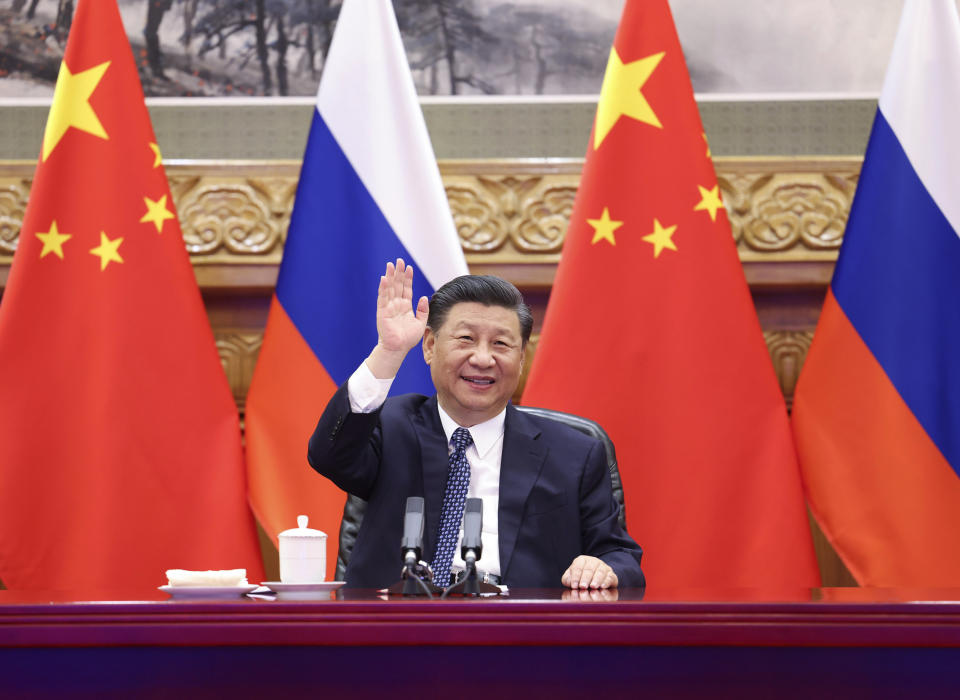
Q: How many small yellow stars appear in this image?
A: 8